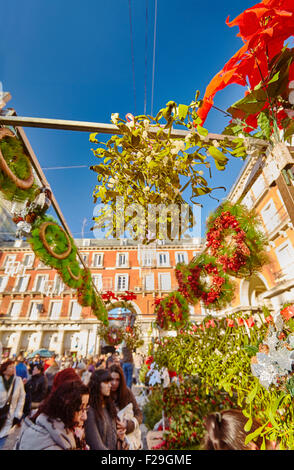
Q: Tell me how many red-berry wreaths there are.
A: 3